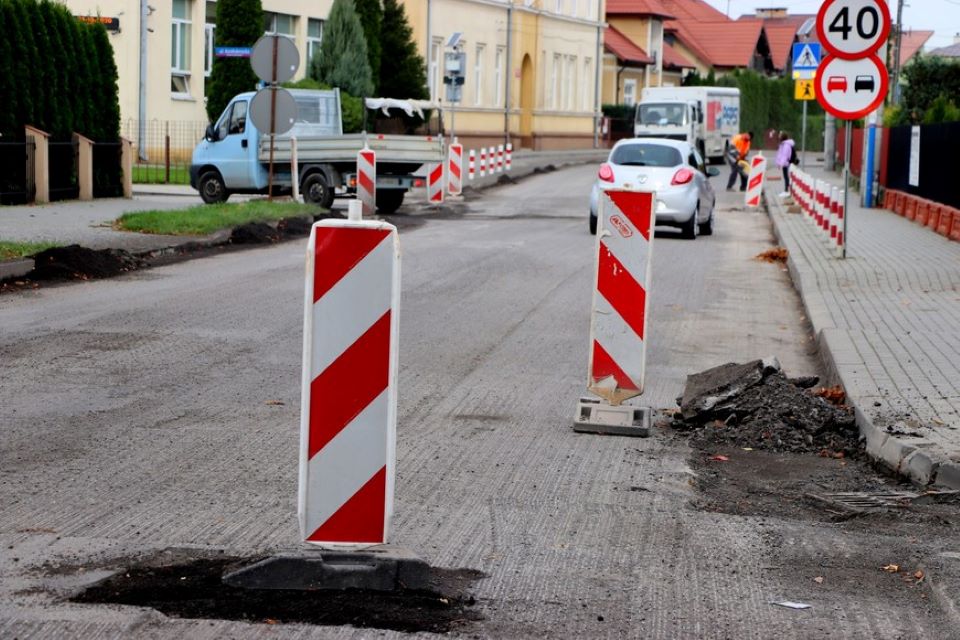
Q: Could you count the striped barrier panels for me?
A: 6